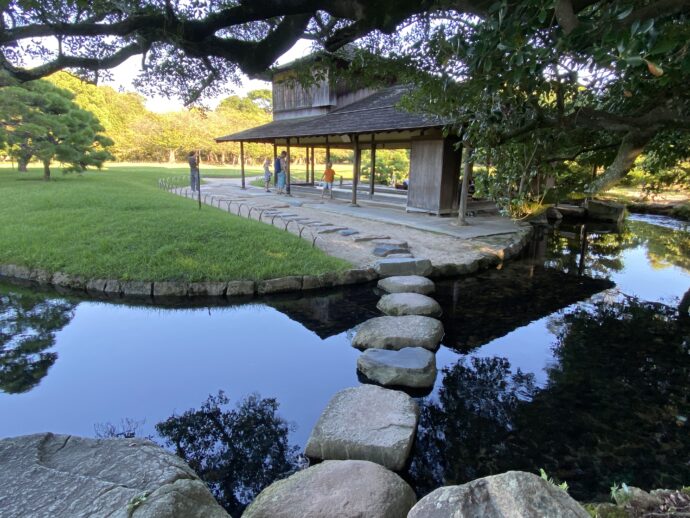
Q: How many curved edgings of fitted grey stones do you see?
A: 1